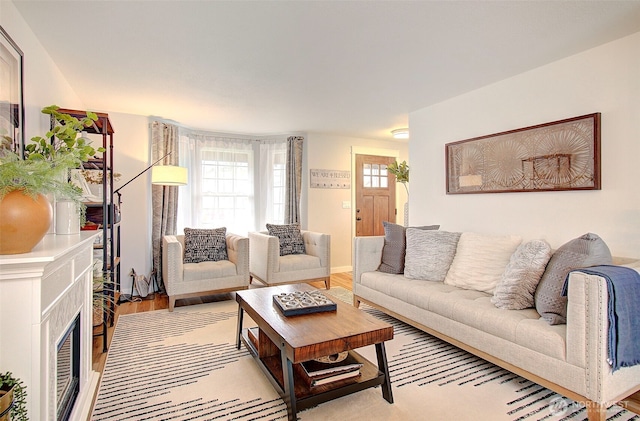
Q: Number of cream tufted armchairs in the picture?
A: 2